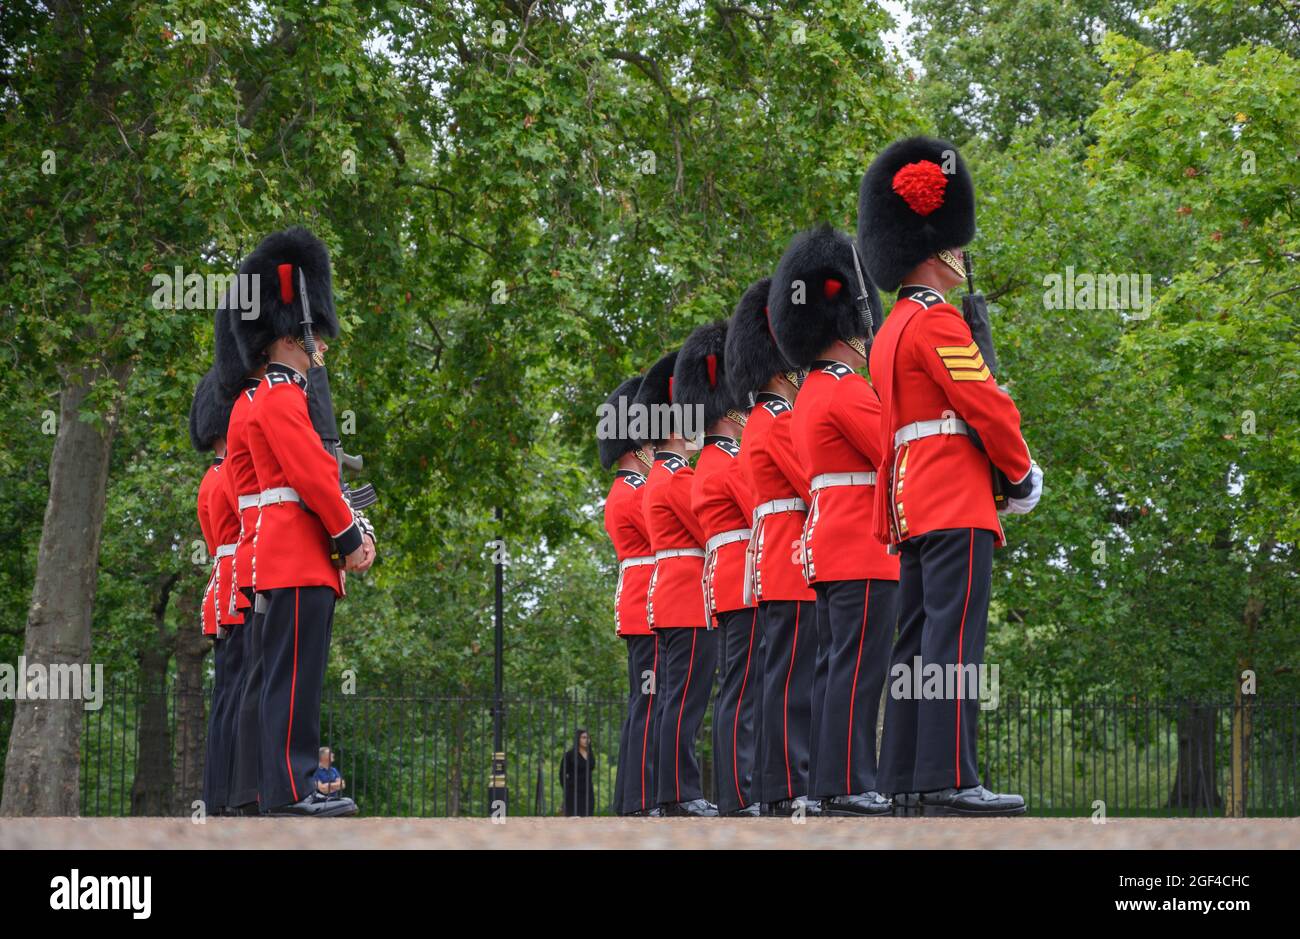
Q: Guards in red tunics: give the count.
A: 9